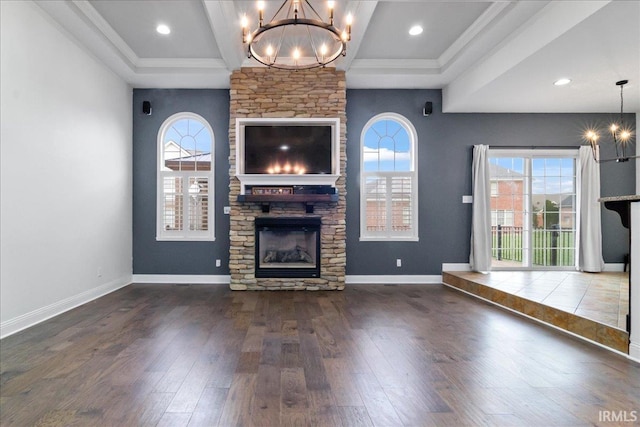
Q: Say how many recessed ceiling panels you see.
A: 3